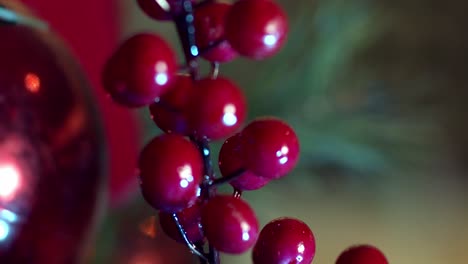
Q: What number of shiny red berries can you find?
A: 13